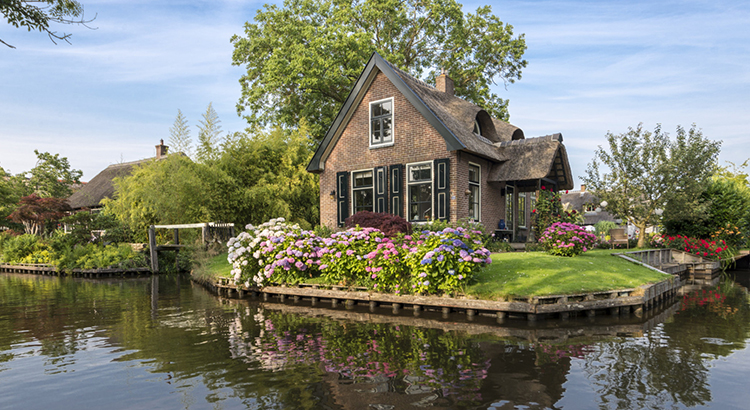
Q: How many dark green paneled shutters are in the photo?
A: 4